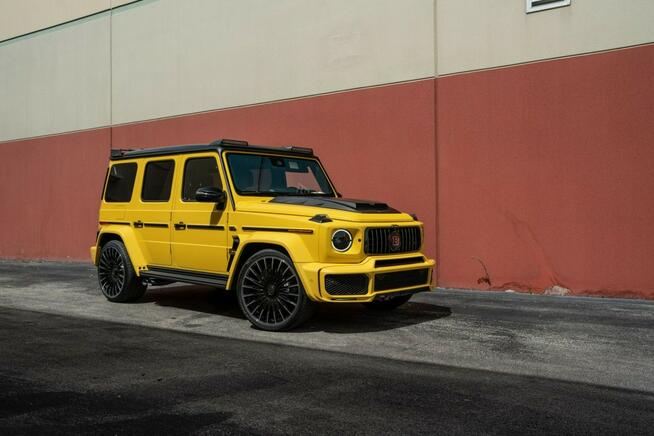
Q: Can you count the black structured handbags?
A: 0